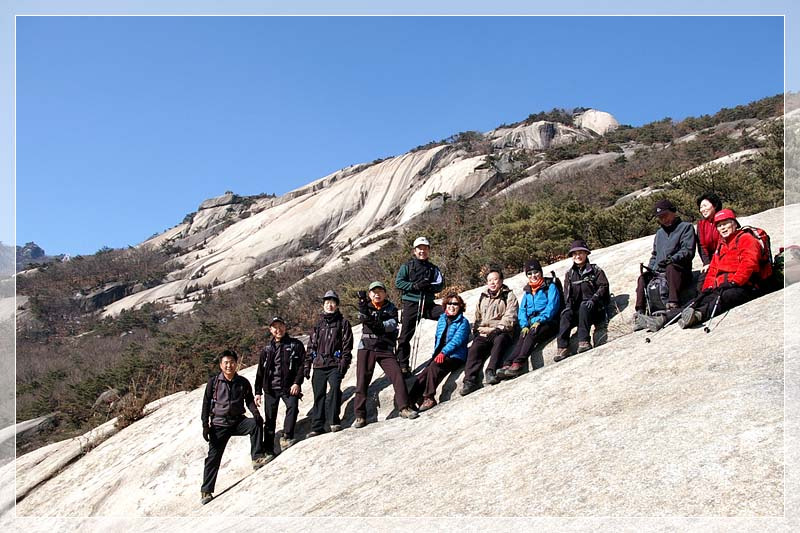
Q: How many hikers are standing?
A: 5